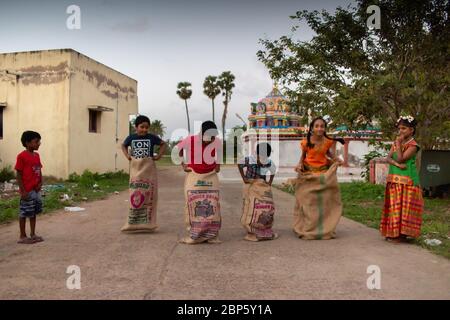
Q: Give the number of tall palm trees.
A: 3